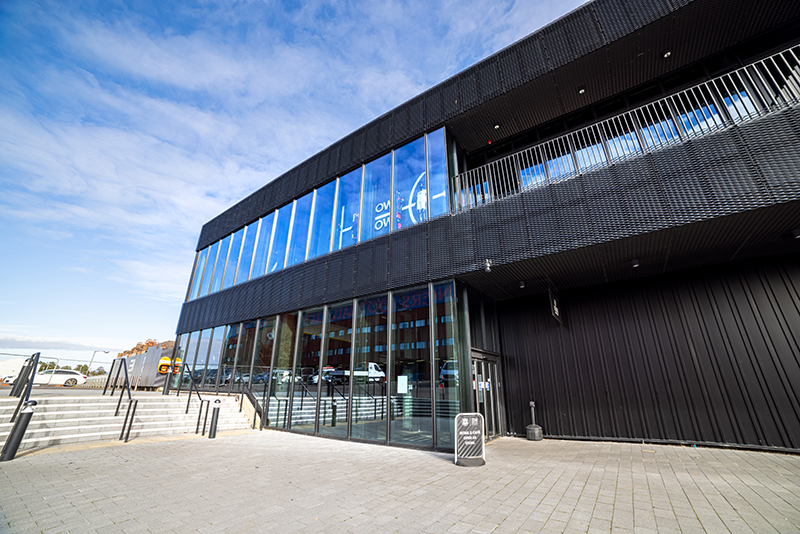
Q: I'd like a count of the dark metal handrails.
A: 4